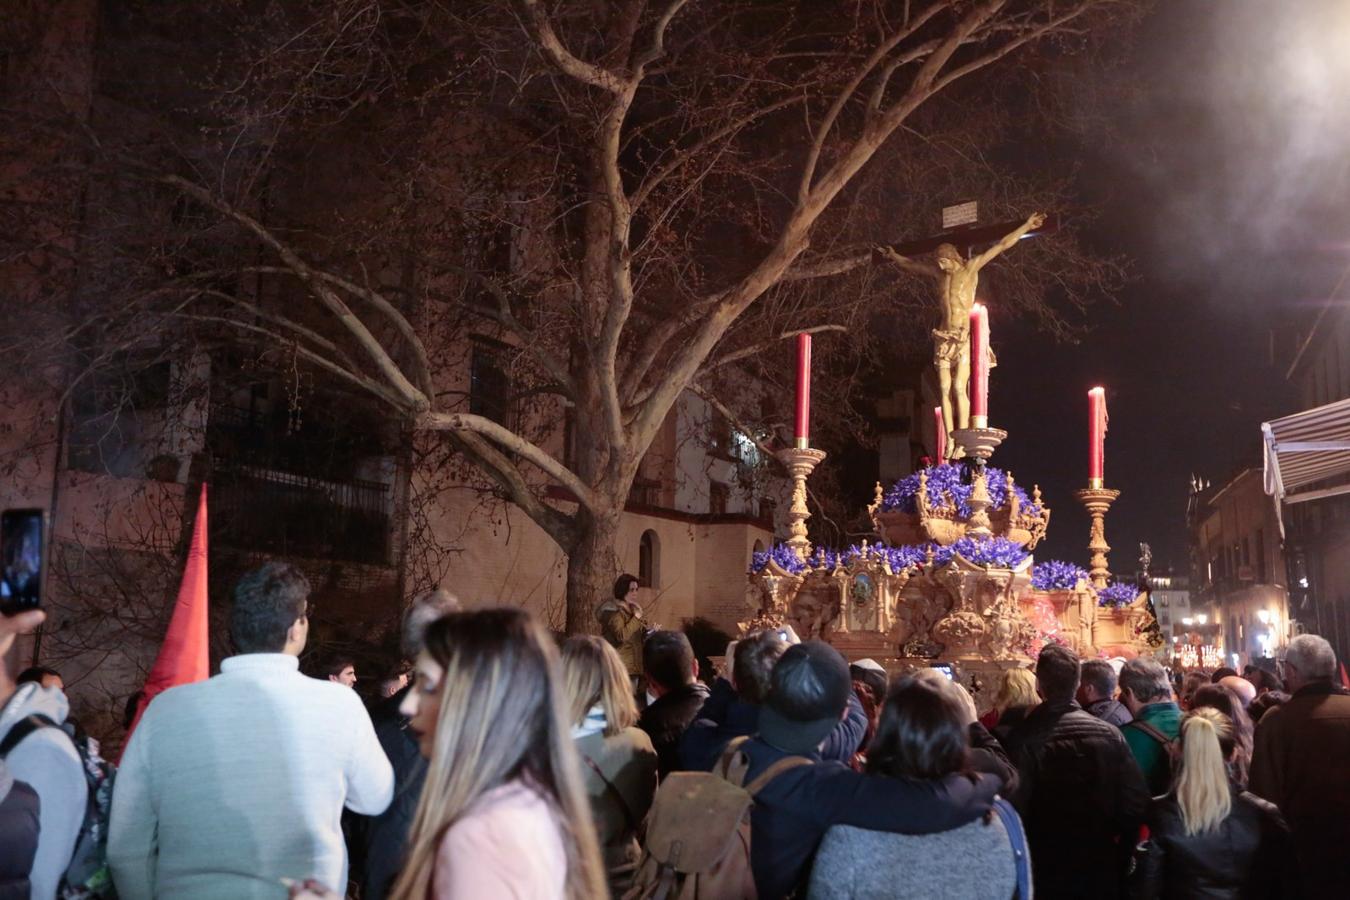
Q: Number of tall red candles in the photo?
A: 4